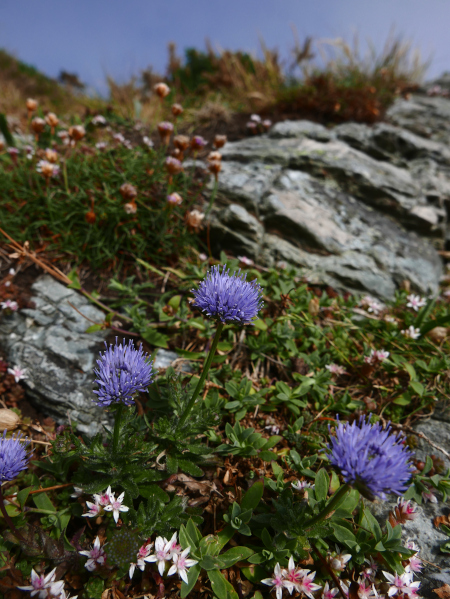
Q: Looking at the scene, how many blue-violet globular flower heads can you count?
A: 4